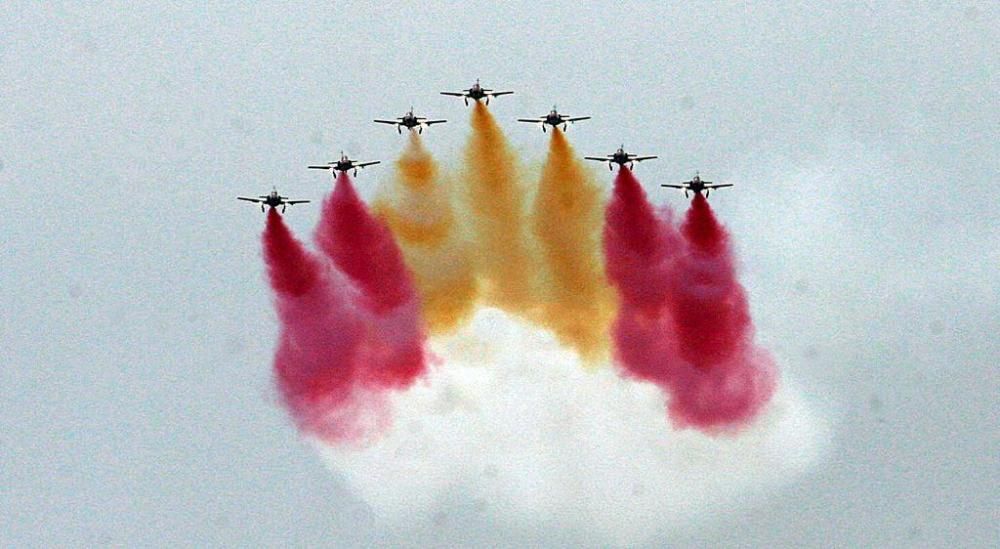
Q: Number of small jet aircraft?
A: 7